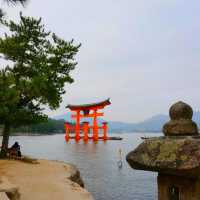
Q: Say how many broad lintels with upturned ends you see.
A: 1